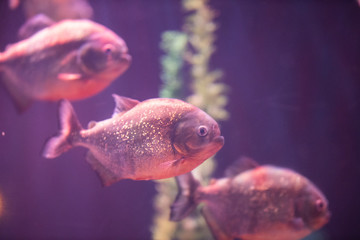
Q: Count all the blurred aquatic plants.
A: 2